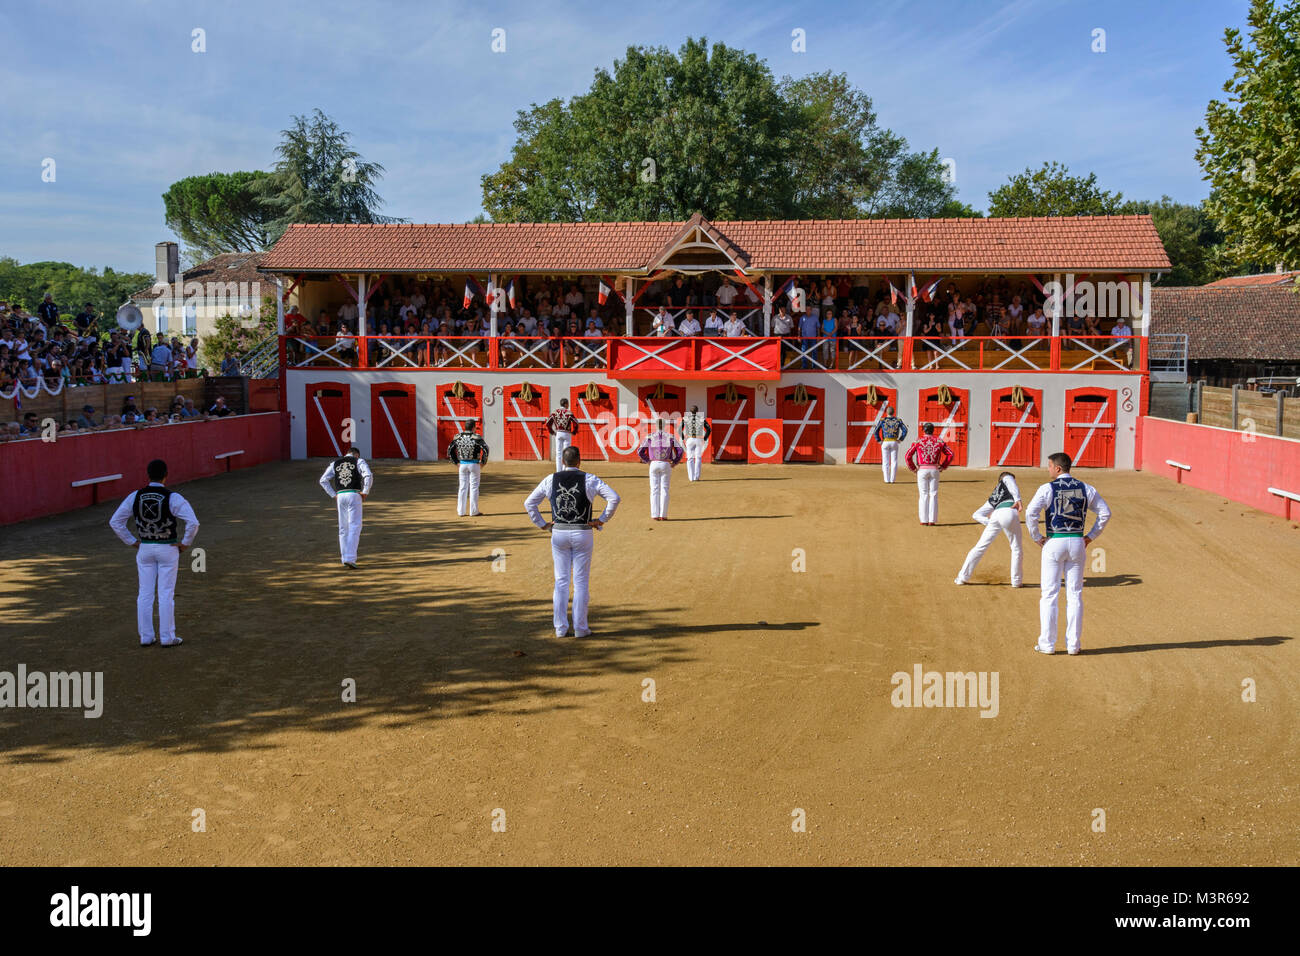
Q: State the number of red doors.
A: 12